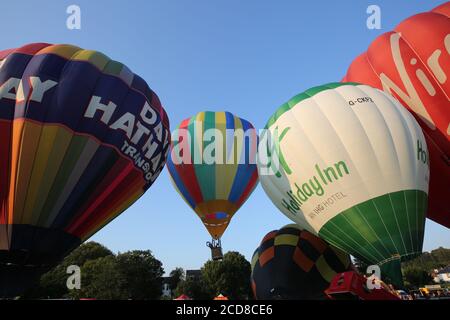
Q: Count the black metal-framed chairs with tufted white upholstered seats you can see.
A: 0